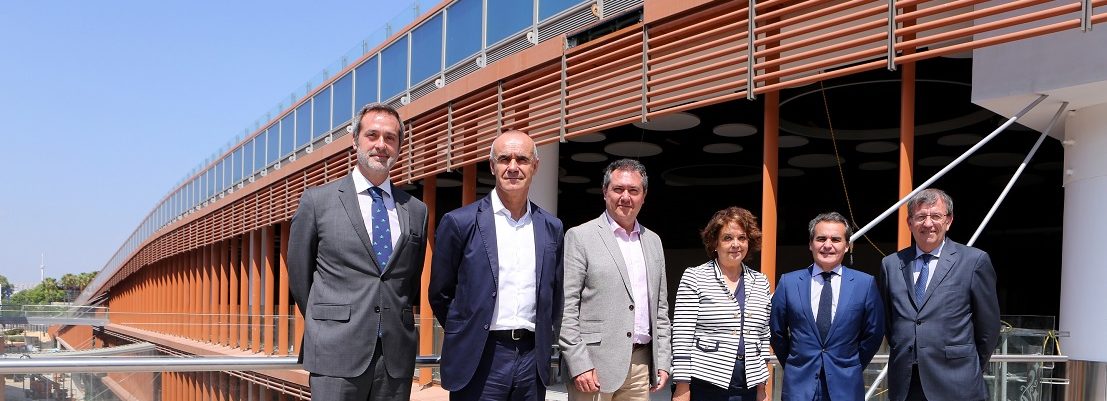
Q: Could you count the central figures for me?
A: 6